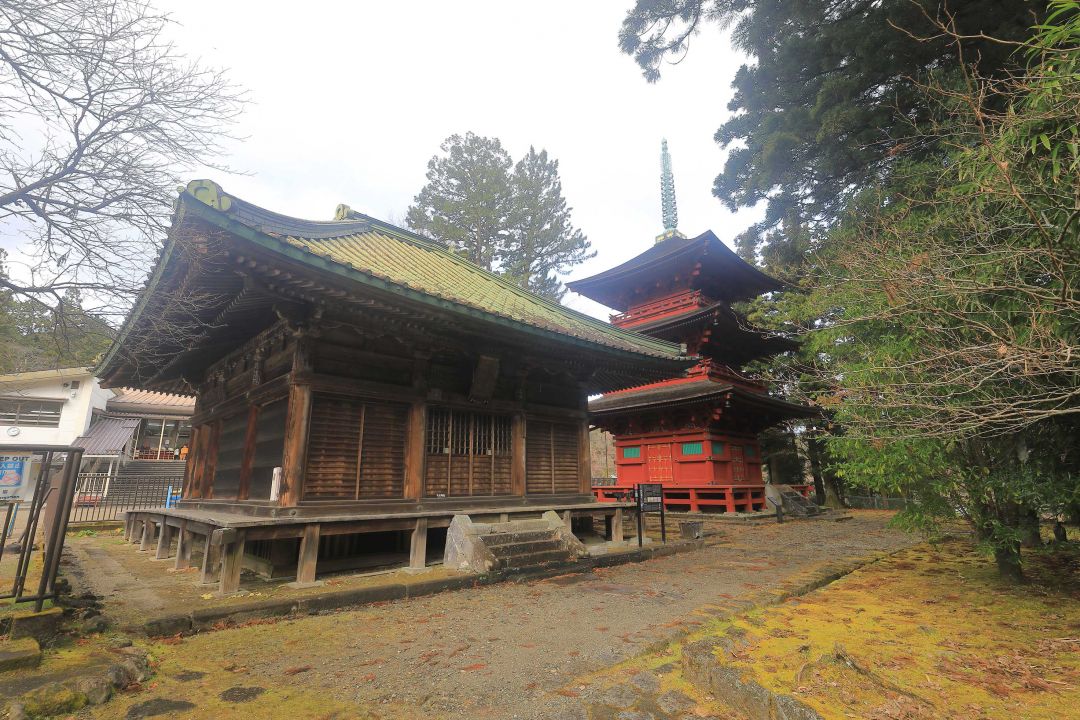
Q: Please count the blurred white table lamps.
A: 0